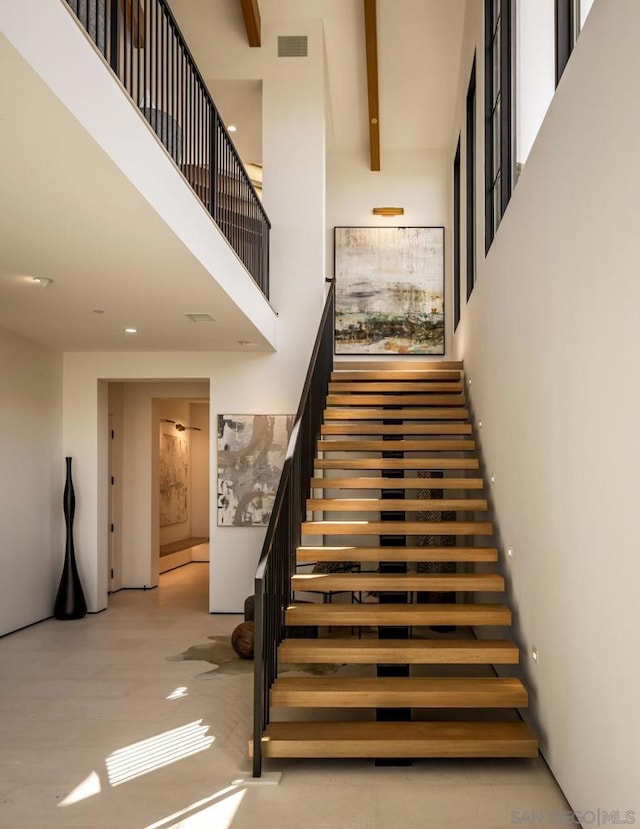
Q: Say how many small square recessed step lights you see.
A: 5